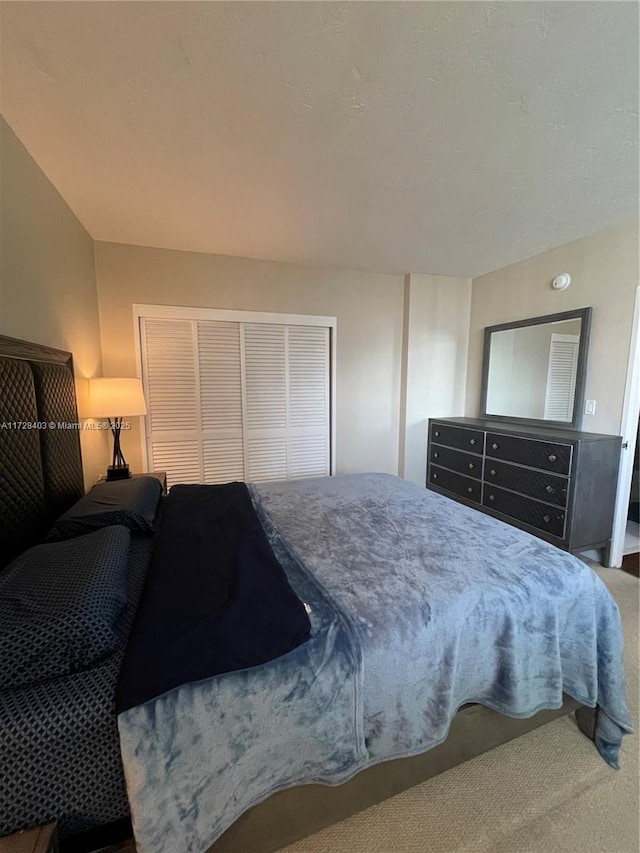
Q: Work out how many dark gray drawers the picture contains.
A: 6